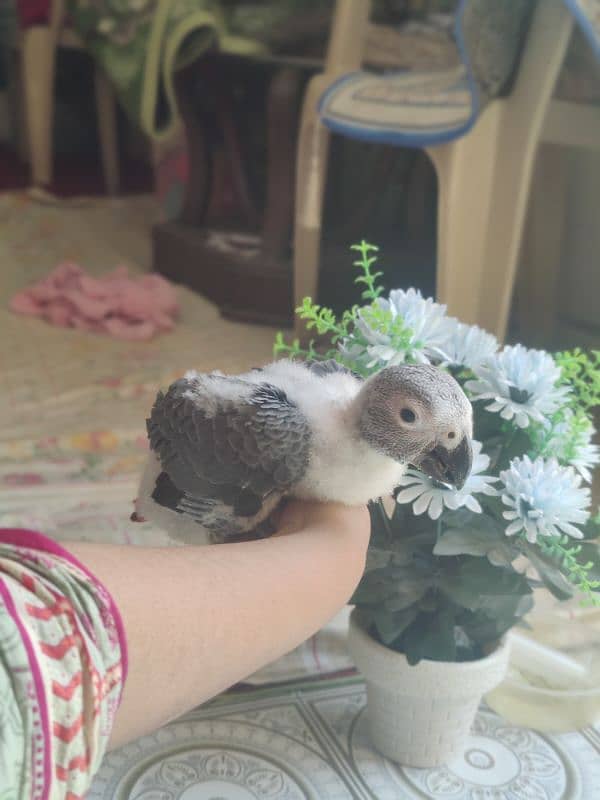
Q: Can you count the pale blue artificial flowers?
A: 6